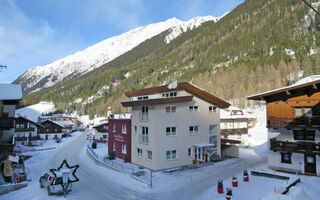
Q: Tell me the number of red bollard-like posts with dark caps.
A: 4